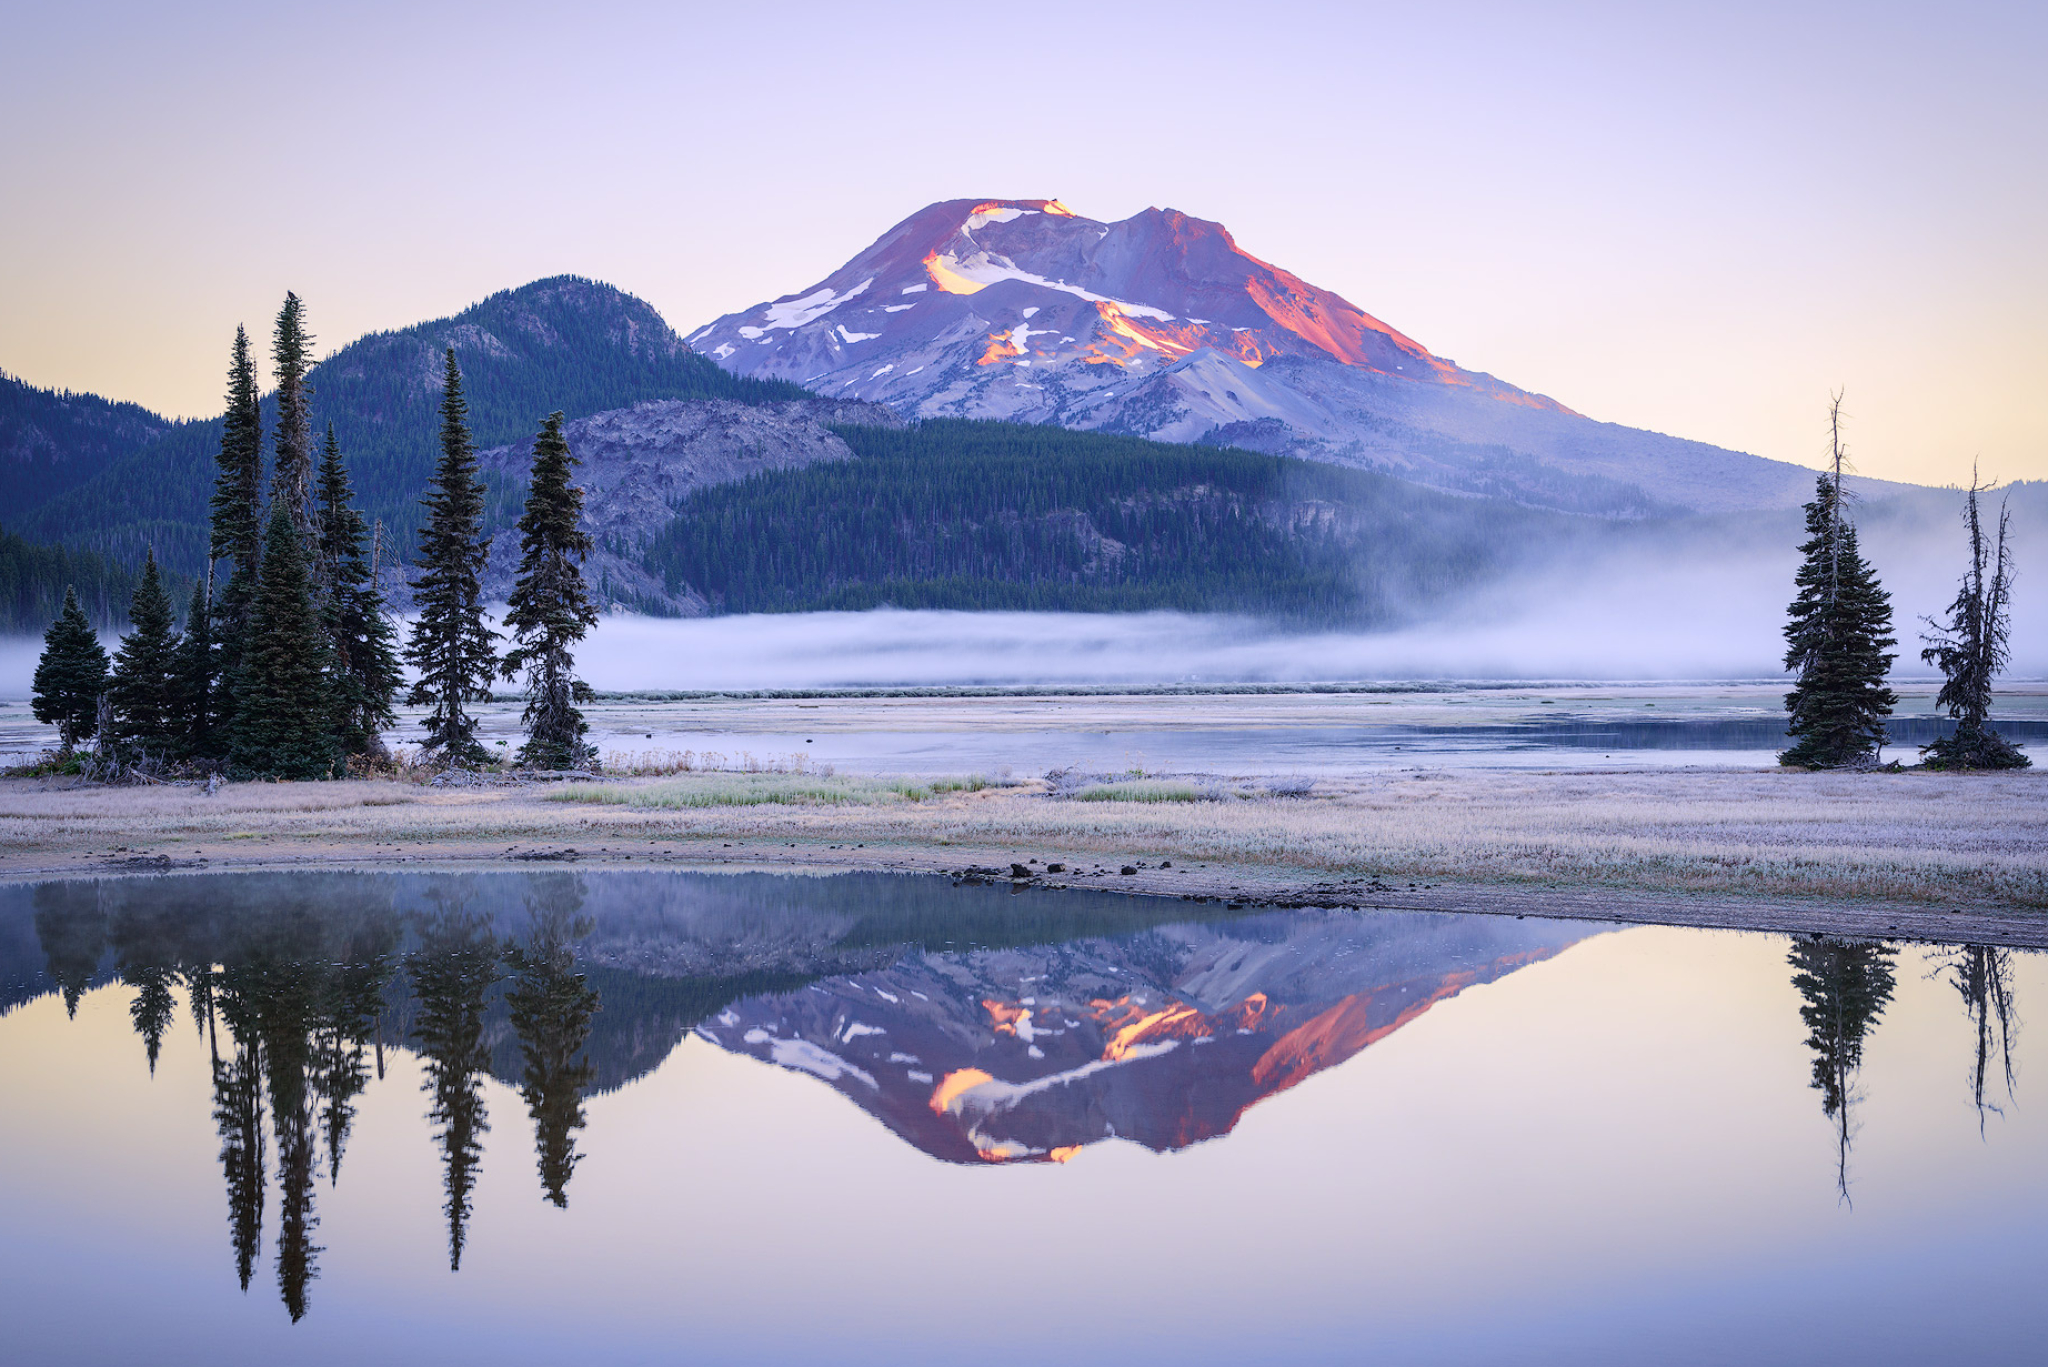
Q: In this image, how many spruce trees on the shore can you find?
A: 11